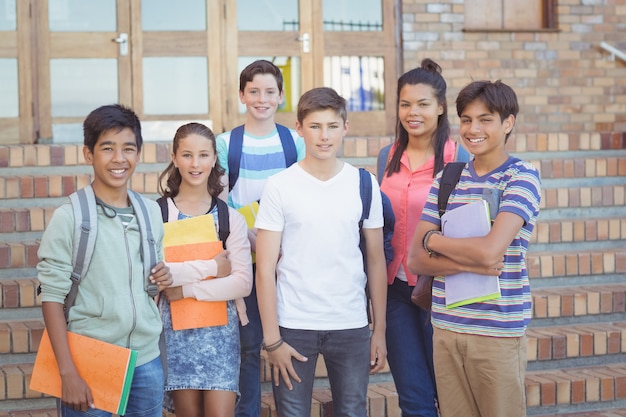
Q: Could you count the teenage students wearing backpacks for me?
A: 6